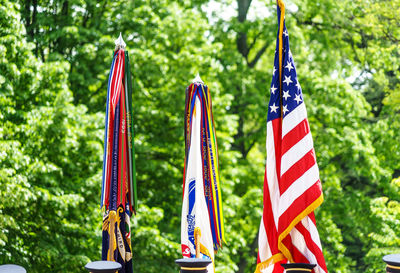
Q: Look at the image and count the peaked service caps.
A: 5